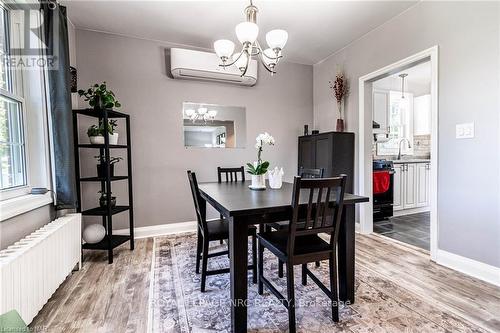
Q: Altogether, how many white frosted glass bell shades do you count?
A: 5